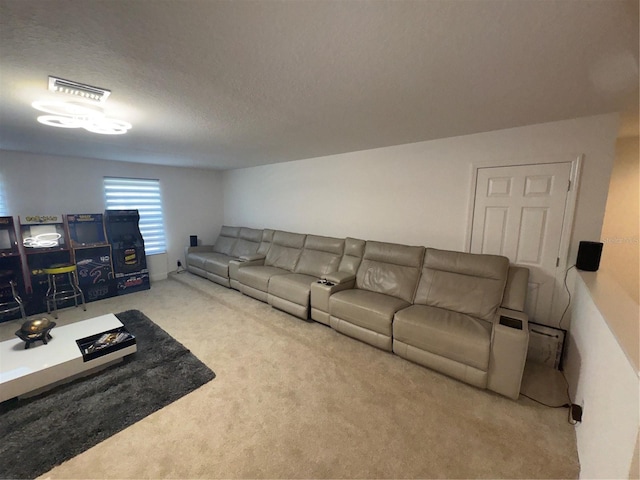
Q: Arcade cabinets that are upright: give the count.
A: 4